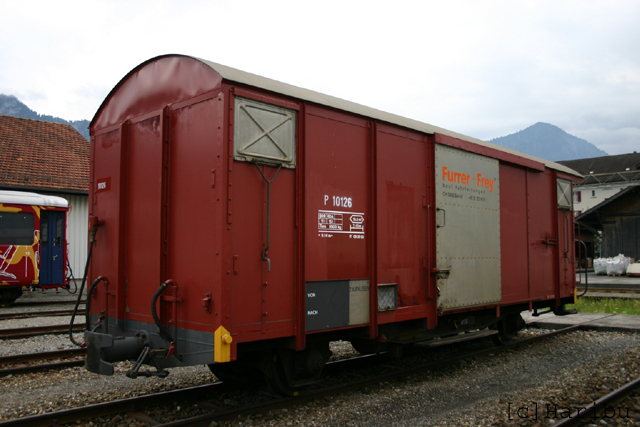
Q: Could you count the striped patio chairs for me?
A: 0